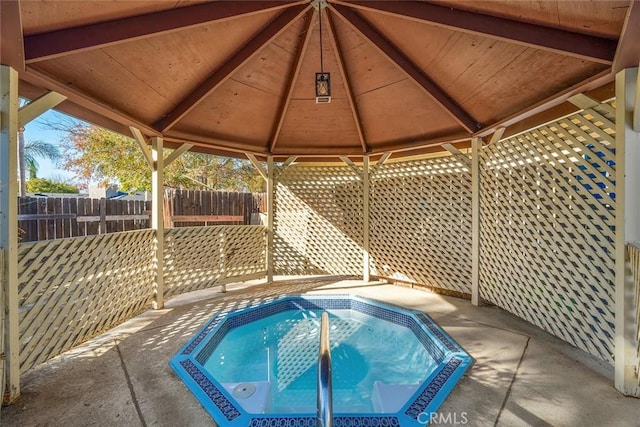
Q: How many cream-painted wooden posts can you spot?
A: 6